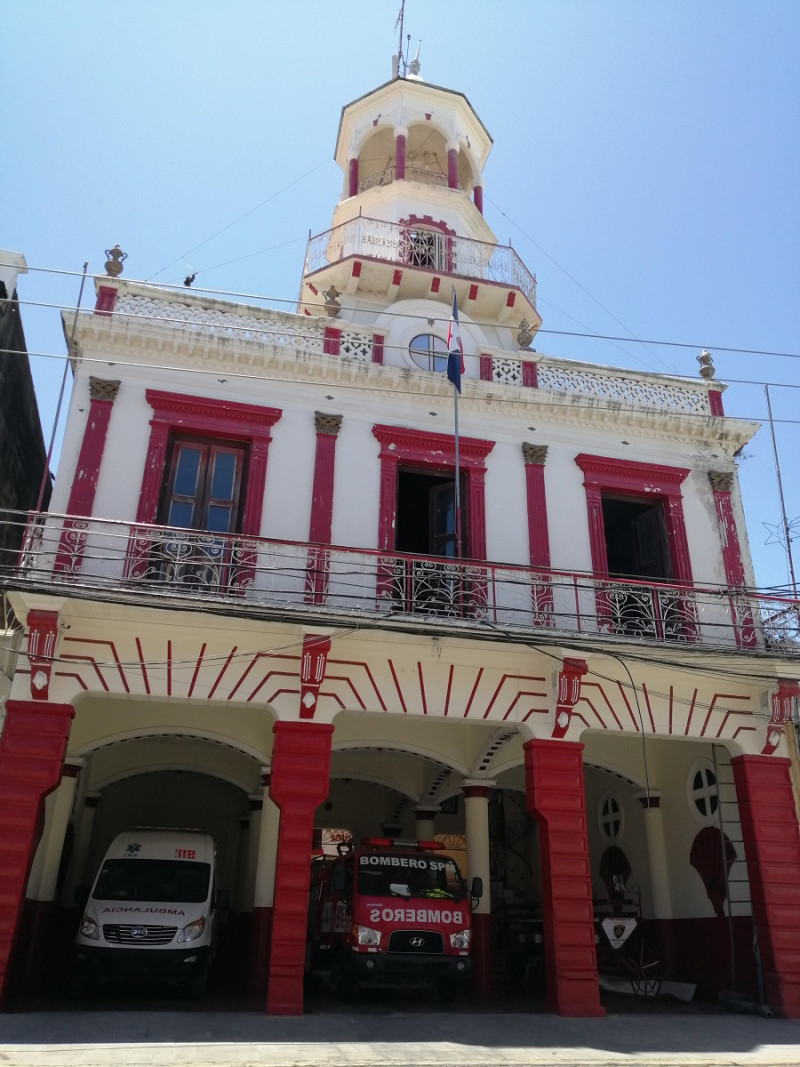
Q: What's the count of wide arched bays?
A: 3